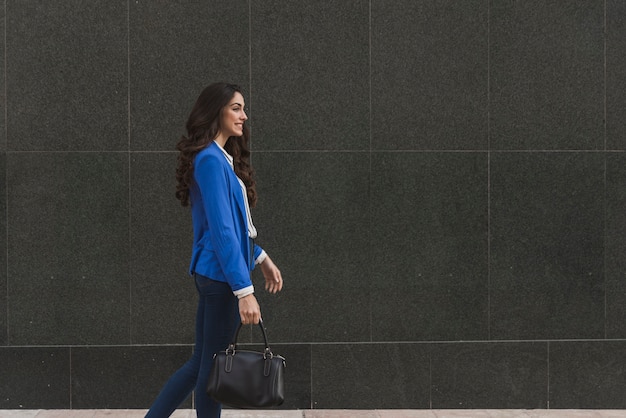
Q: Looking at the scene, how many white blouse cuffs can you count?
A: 2